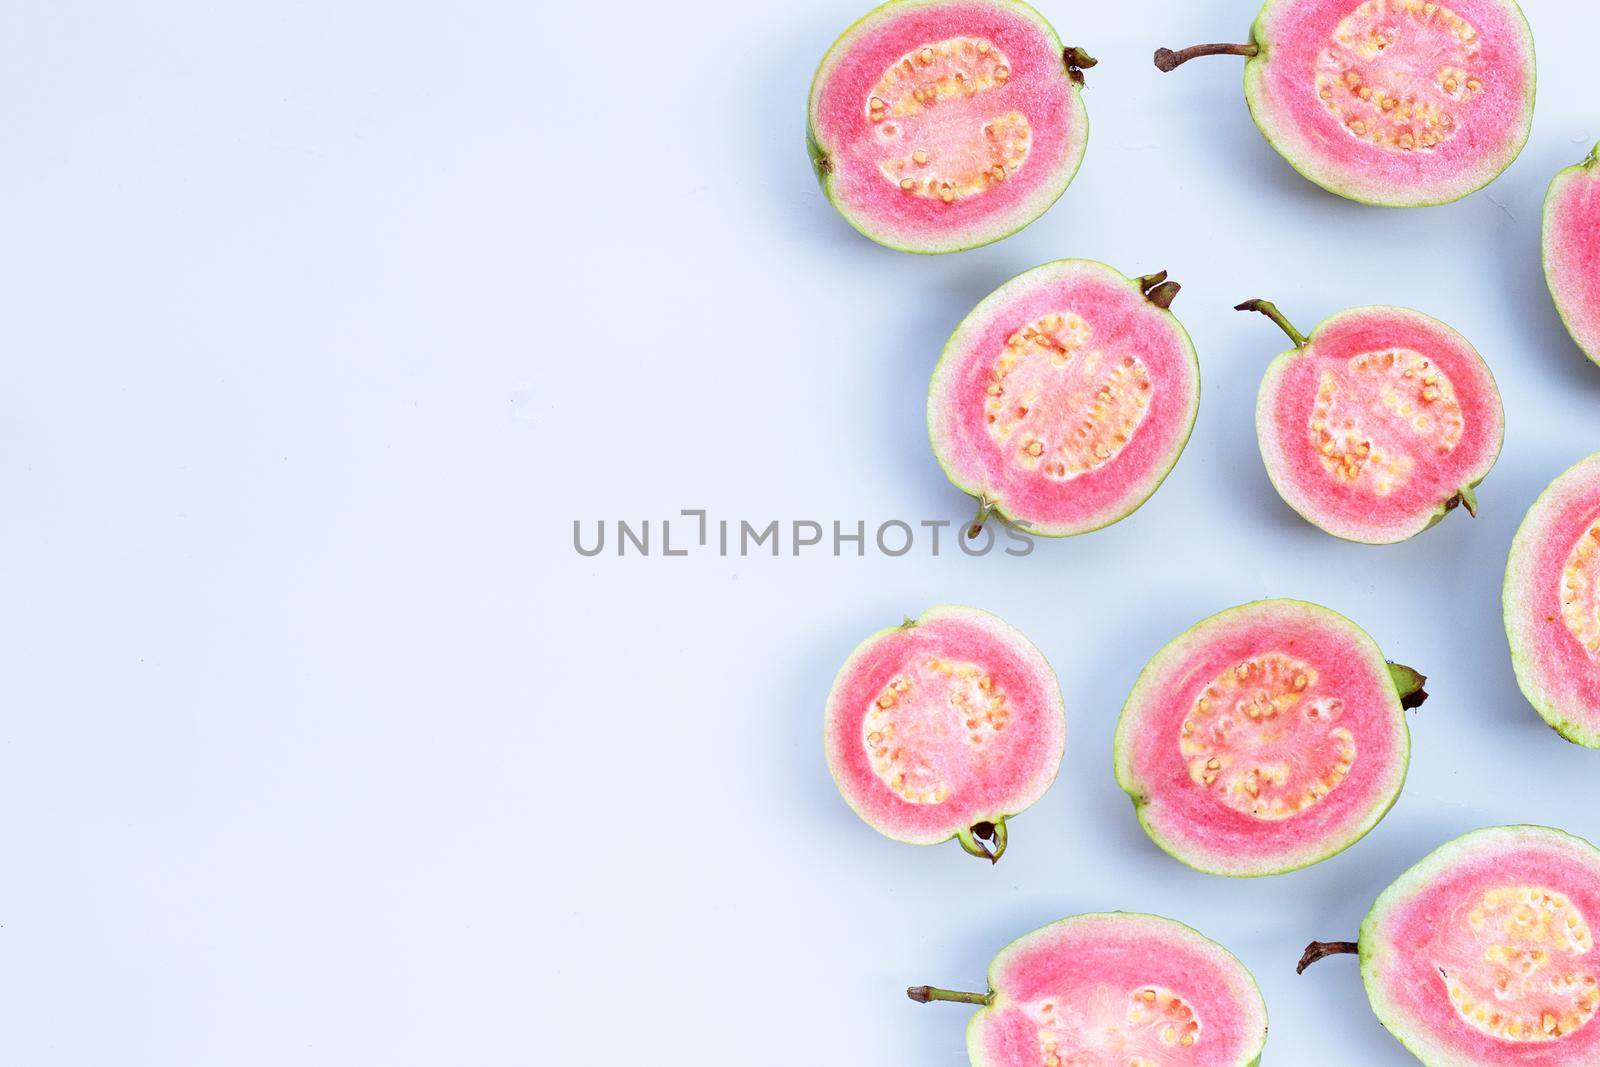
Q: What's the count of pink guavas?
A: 10